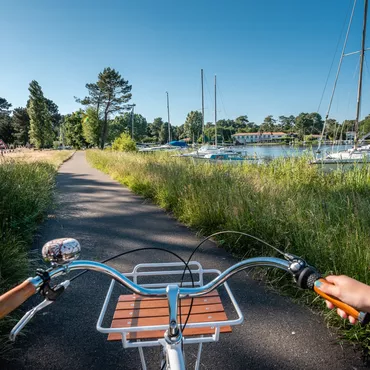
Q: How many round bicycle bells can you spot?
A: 1